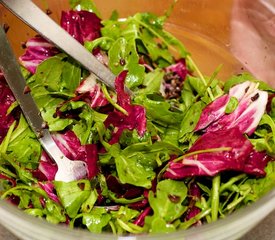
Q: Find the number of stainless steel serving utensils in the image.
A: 2